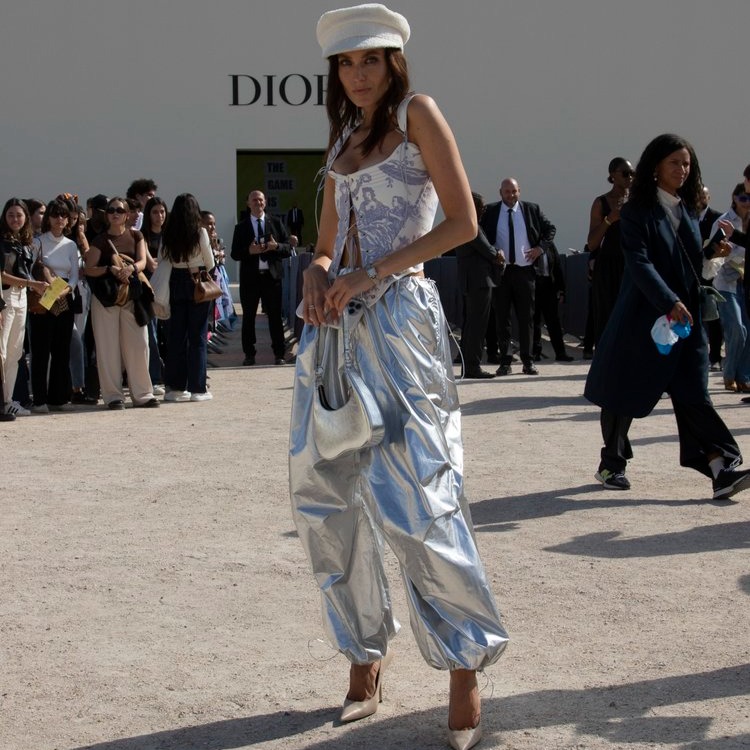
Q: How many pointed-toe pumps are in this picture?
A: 2